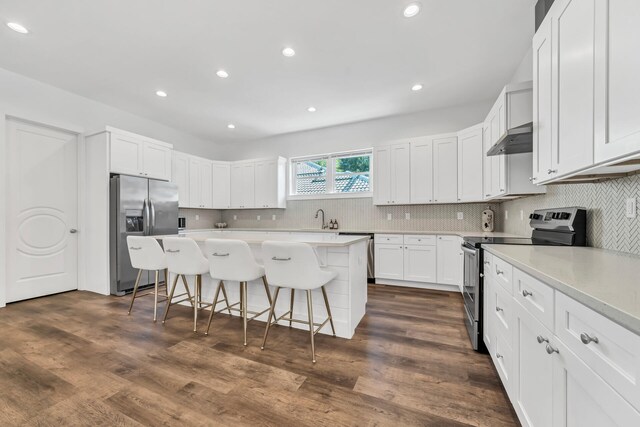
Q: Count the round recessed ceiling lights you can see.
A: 8